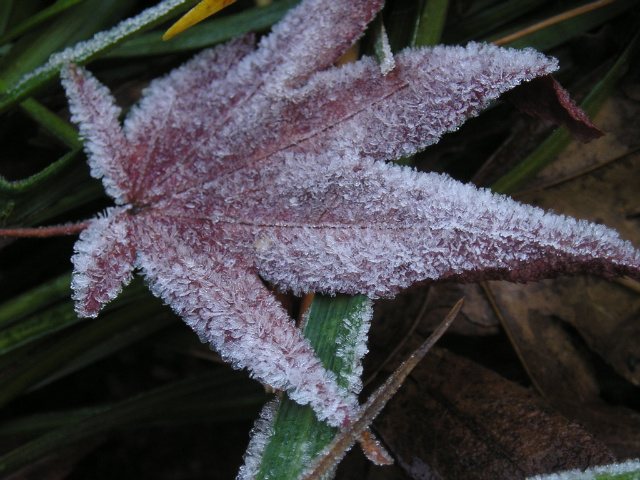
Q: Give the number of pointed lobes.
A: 7